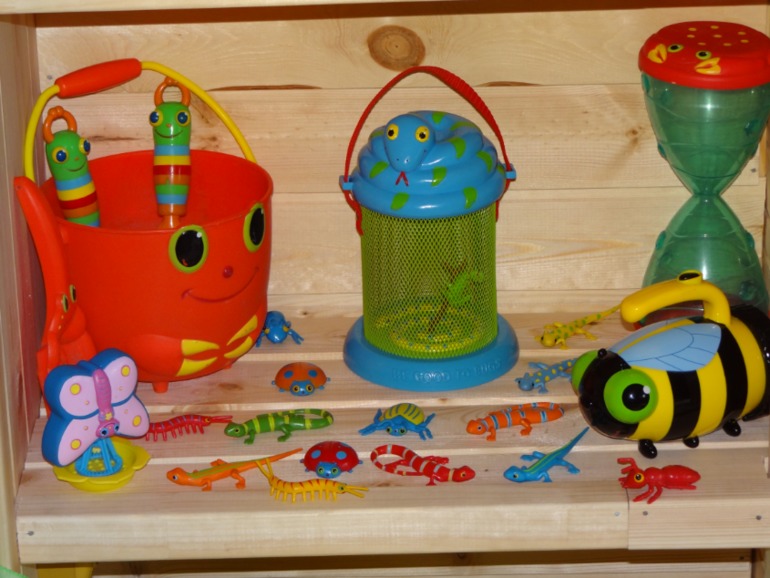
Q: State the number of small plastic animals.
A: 14